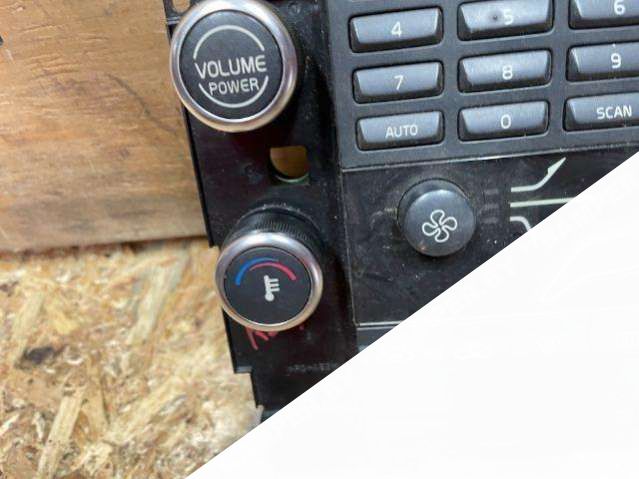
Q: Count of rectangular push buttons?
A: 9